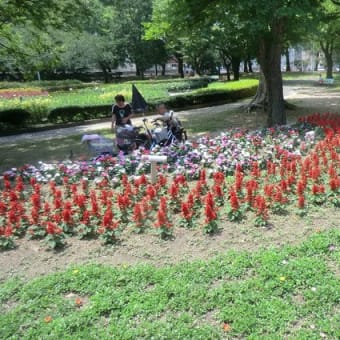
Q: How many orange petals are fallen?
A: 3